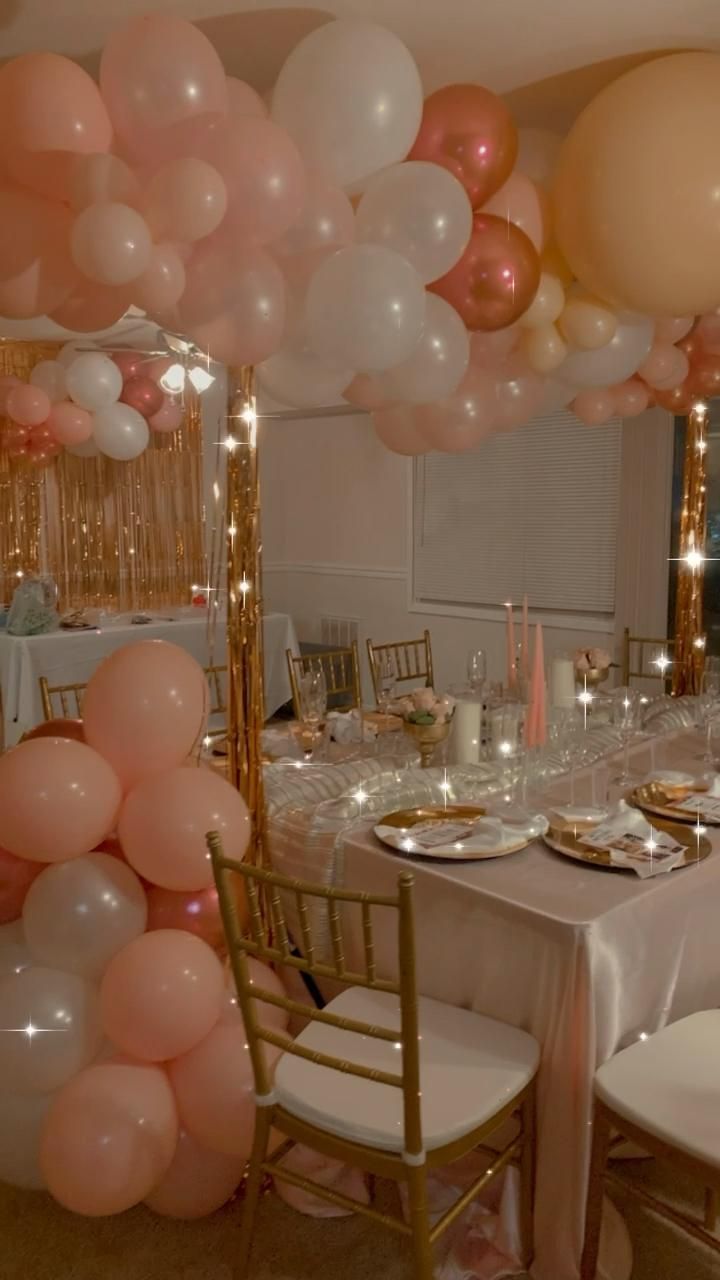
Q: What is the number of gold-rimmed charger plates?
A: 3